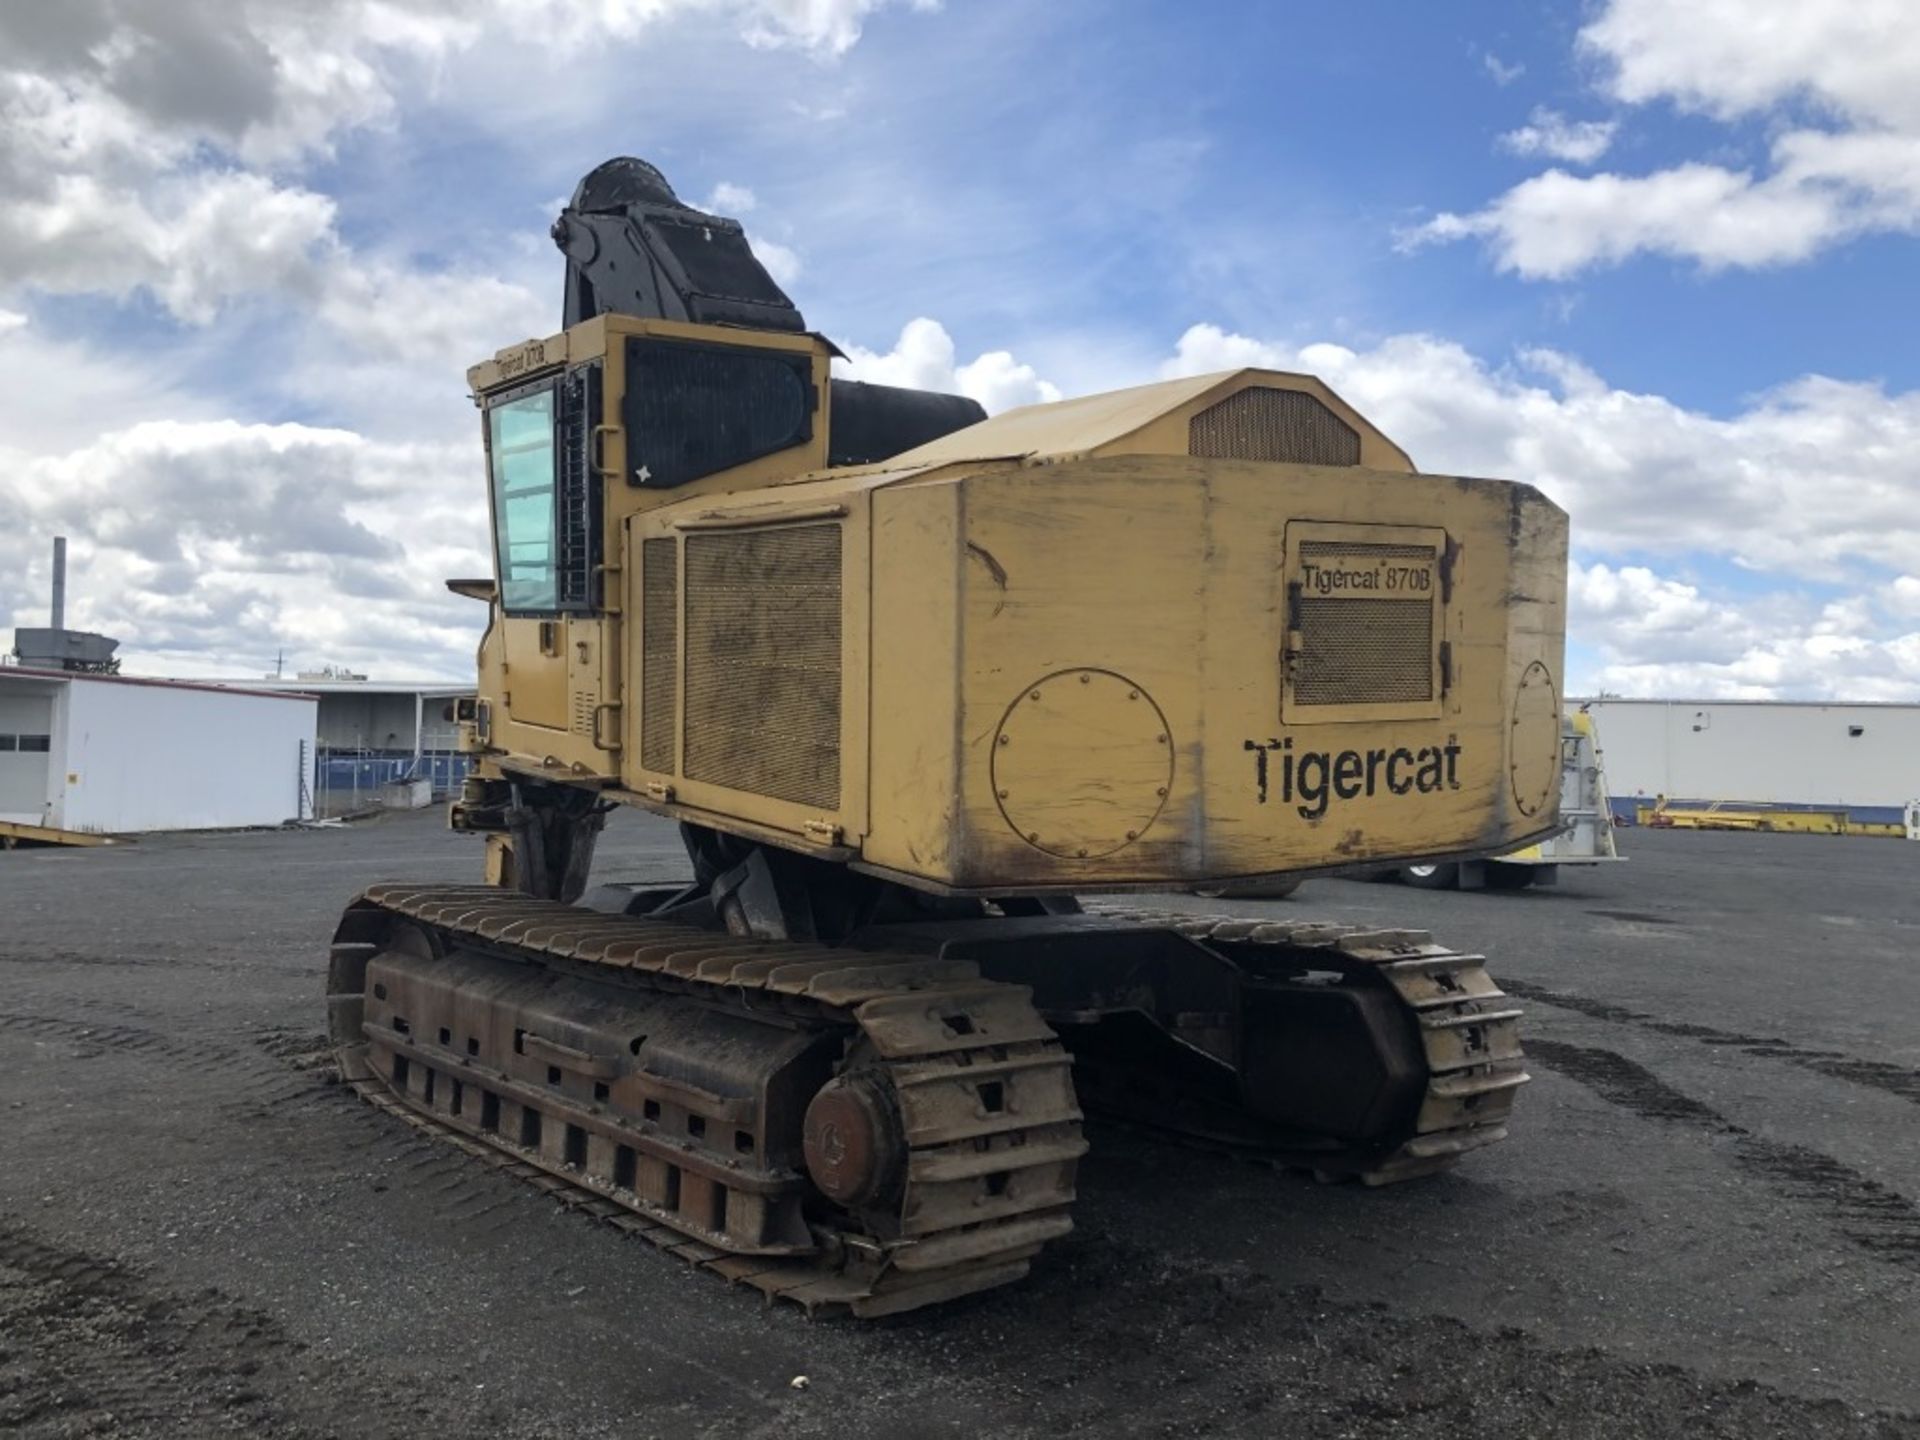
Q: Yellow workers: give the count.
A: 0